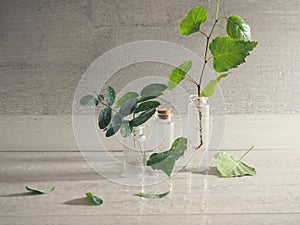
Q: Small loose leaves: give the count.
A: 3